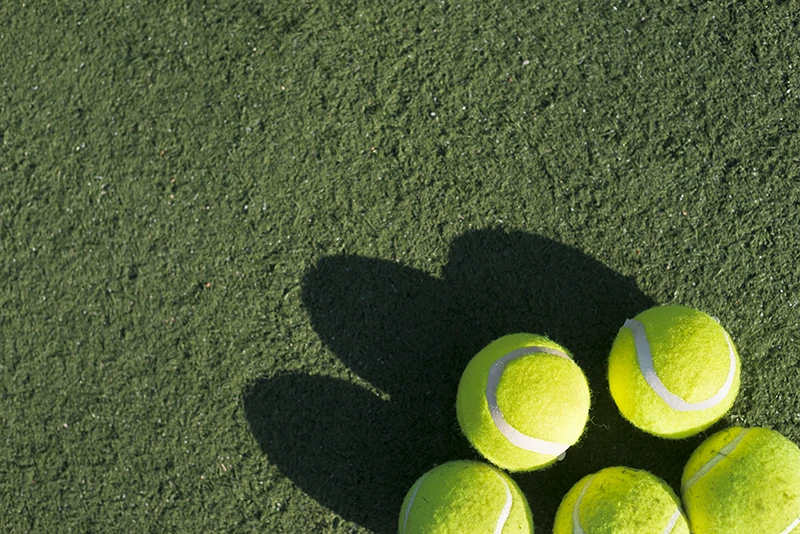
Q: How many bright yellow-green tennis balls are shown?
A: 5